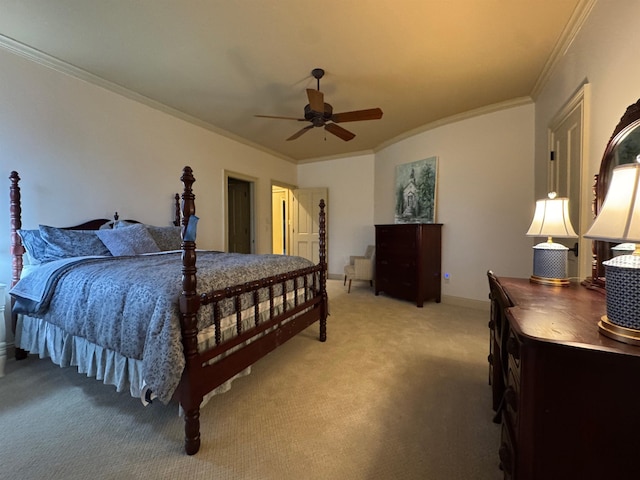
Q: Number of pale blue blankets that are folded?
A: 1